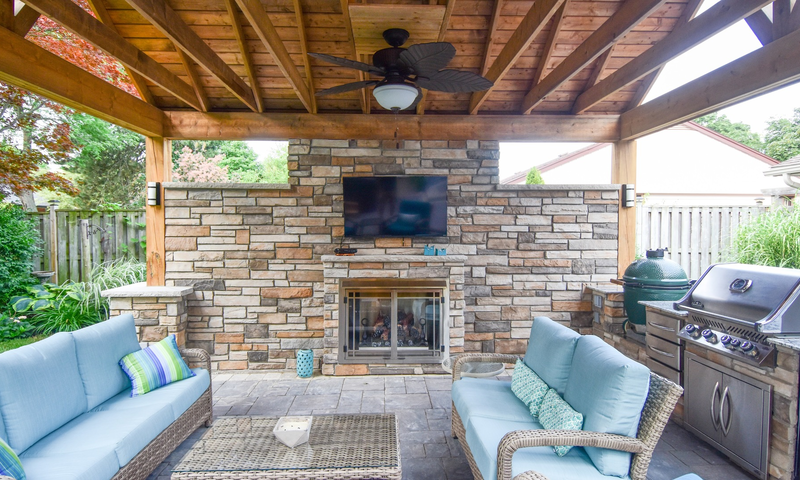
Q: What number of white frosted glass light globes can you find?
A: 1